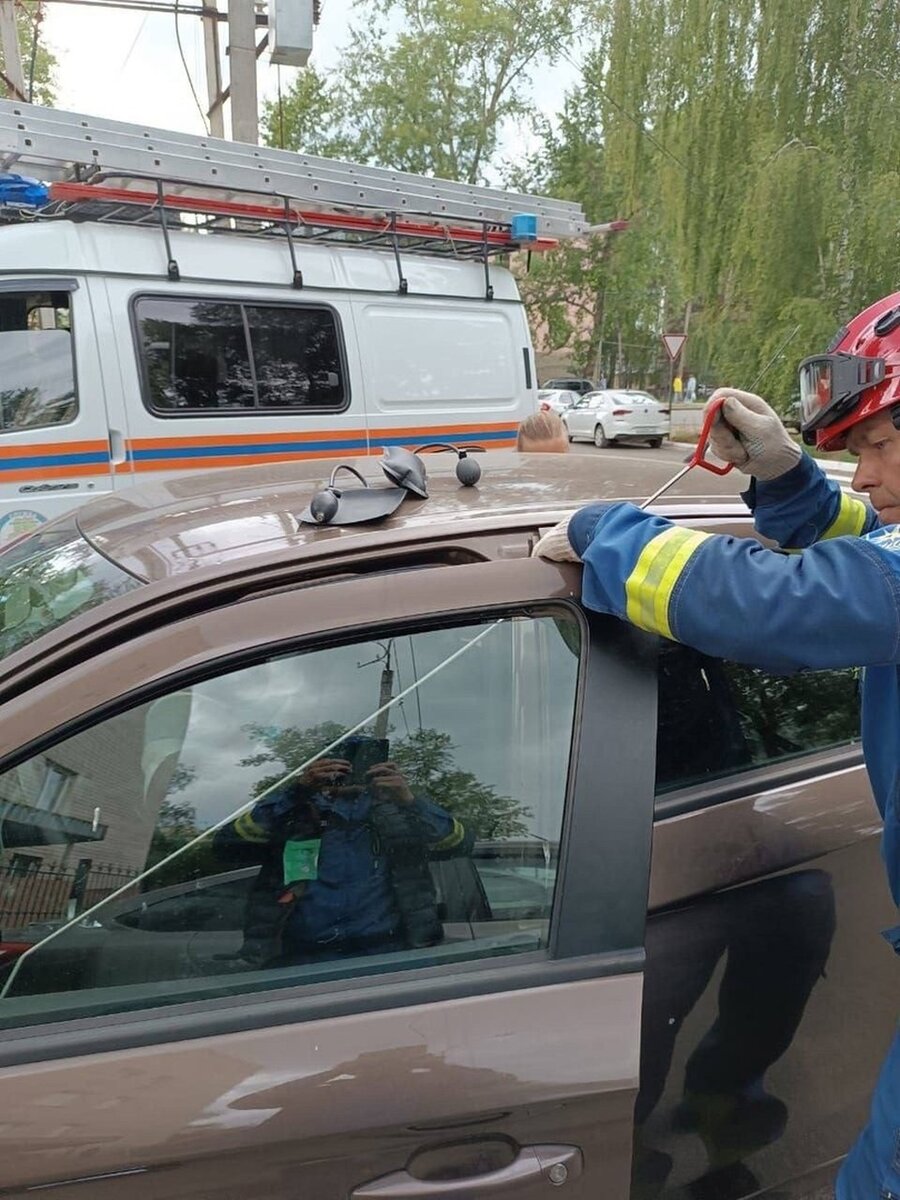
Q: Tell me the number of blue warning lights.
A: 2